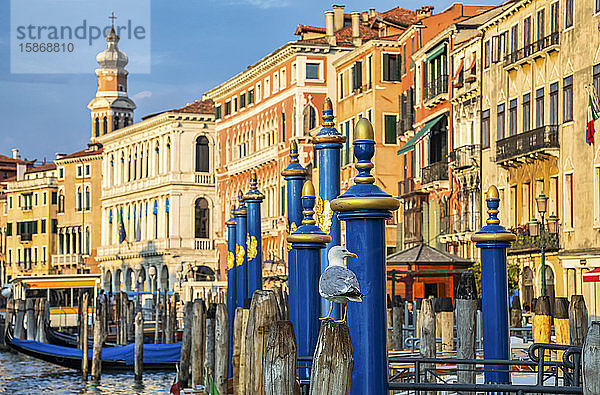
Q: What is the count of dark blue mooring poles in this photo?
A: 8